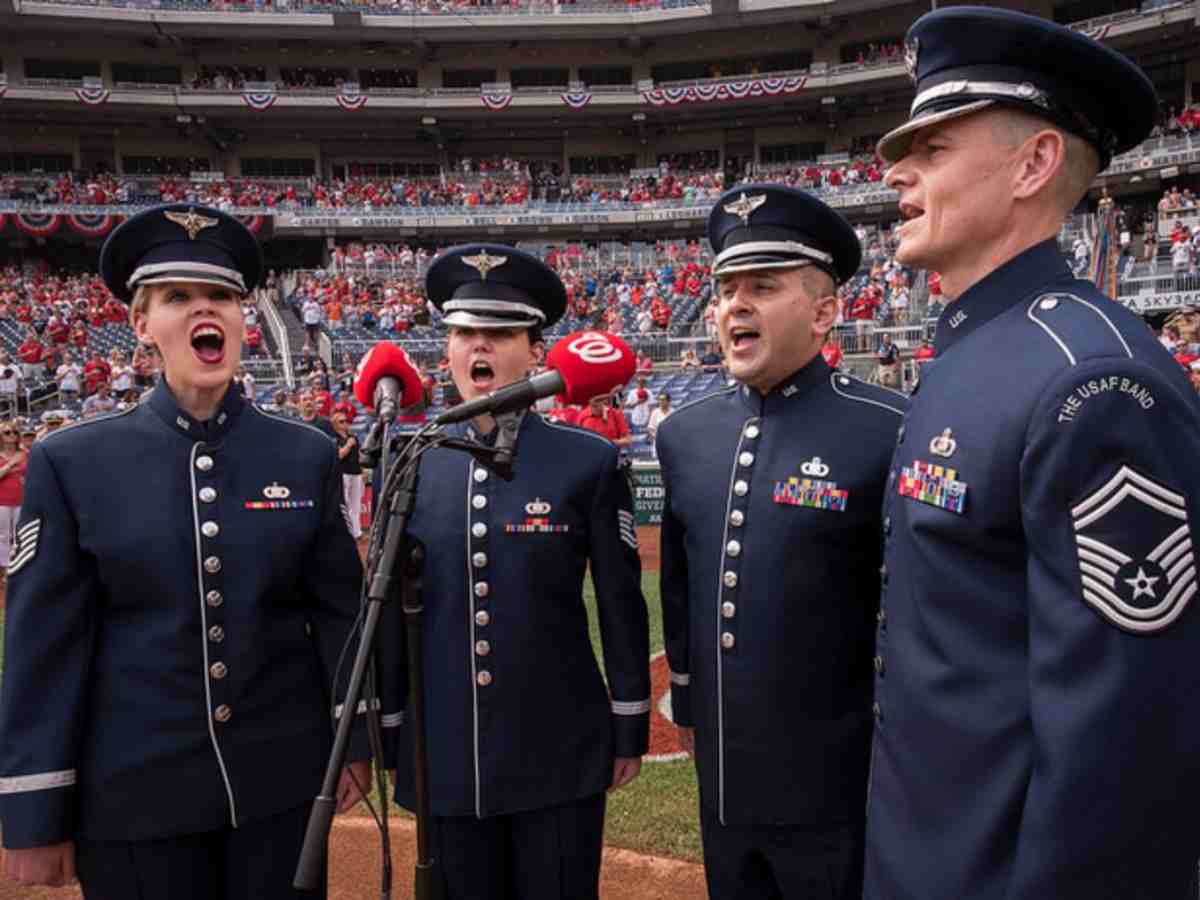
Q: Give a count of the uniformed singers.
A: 4